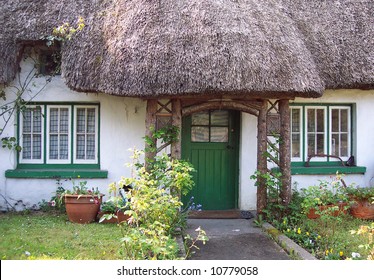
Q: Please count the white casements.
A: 6